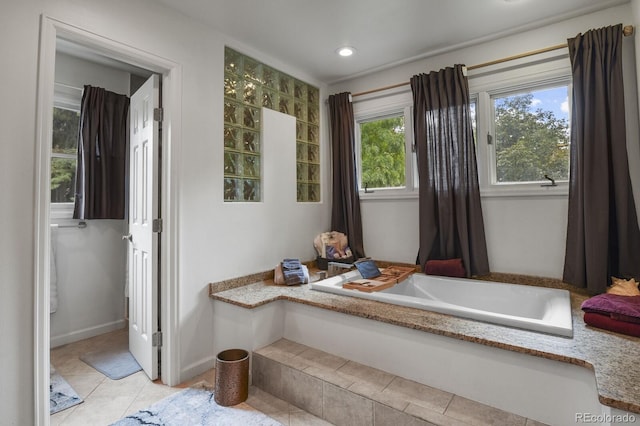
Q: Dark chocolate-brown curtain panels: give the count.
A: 4